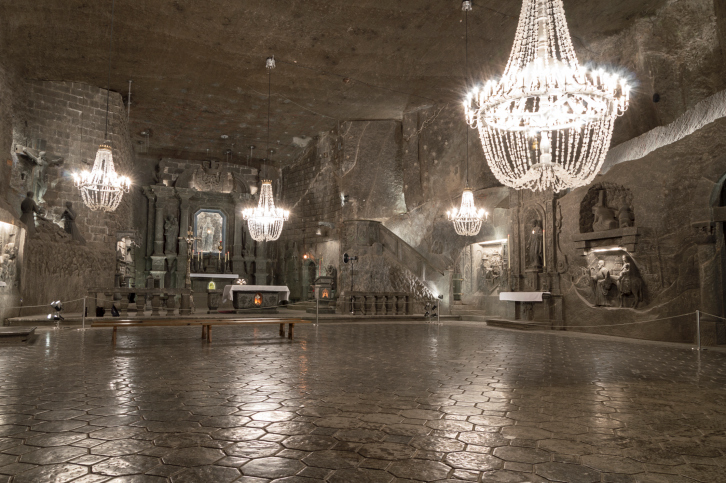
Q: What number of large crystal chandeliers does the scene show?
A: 4